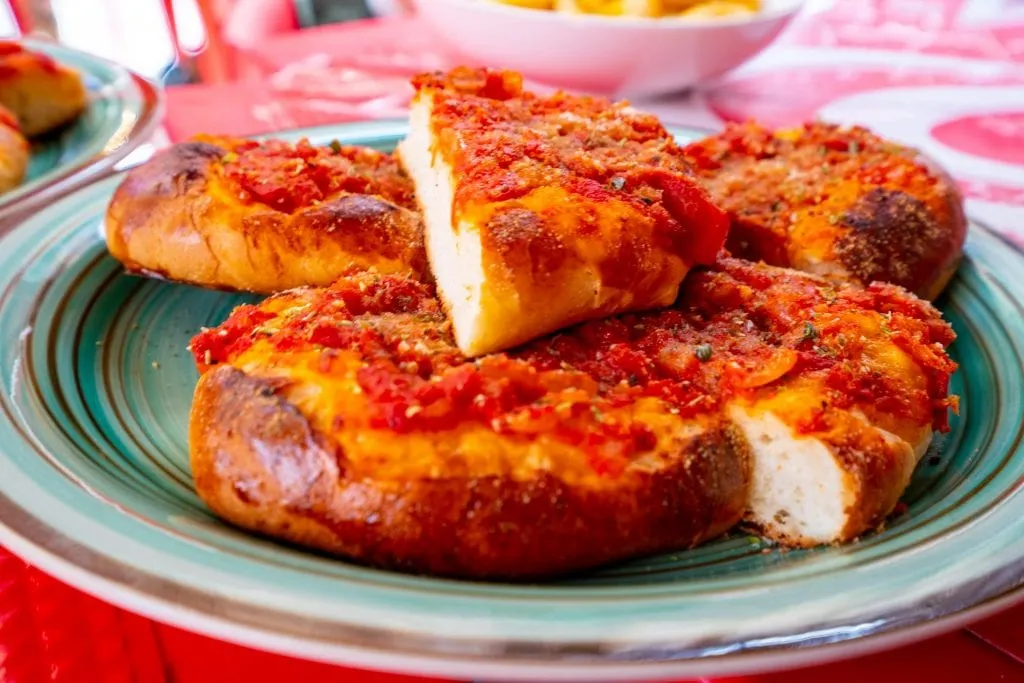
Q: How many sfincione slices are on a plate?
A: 5